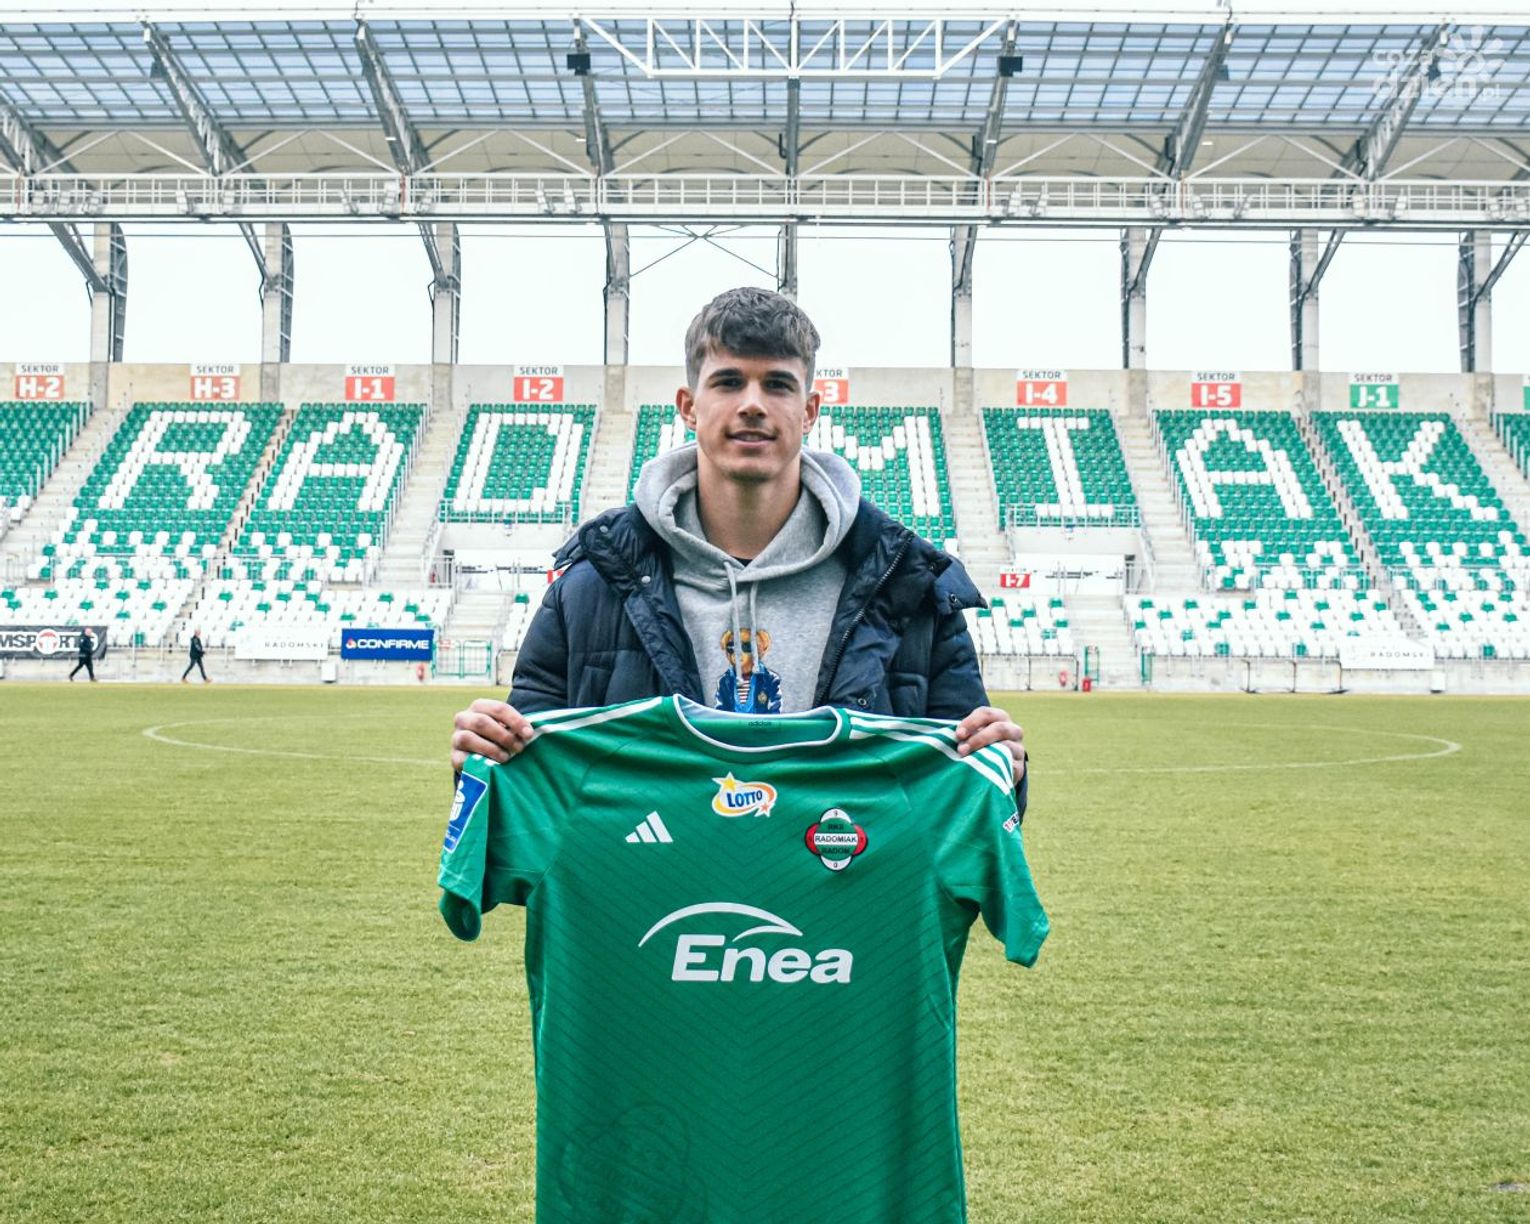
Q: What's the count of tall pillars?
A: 9